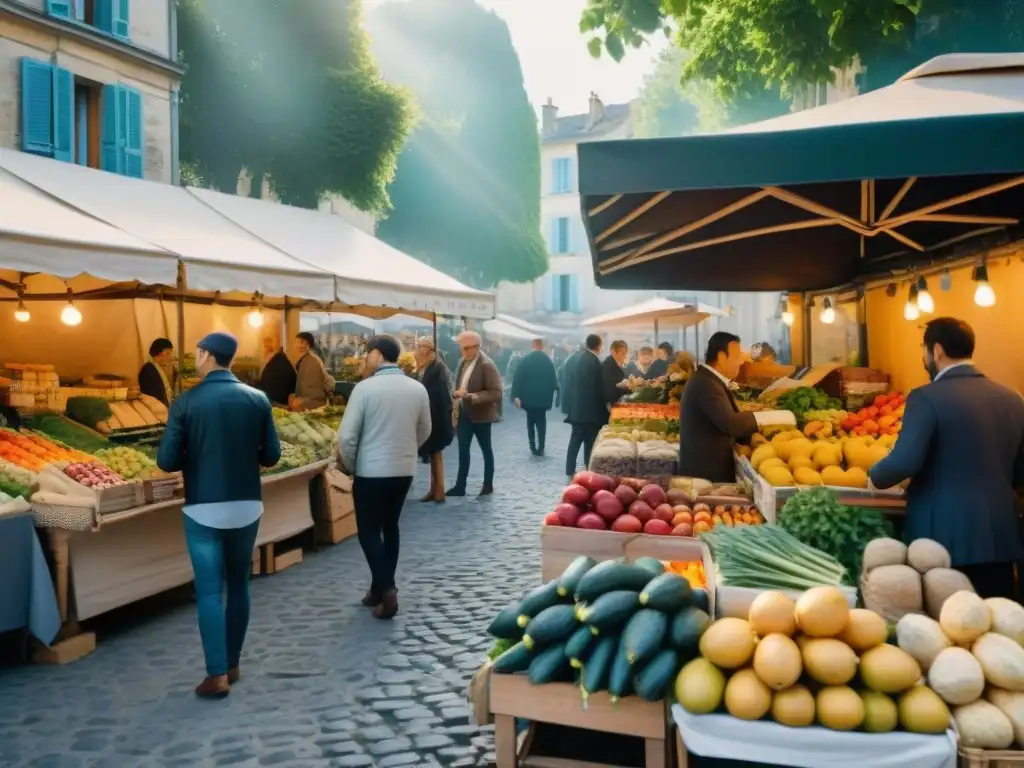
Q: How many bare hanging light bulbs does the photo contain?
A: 8